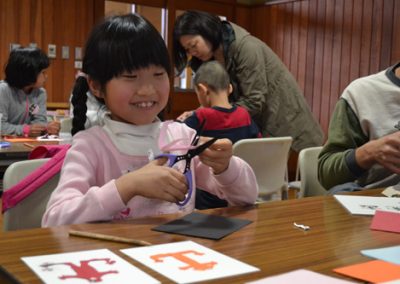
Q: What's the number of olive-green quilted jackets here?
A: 1